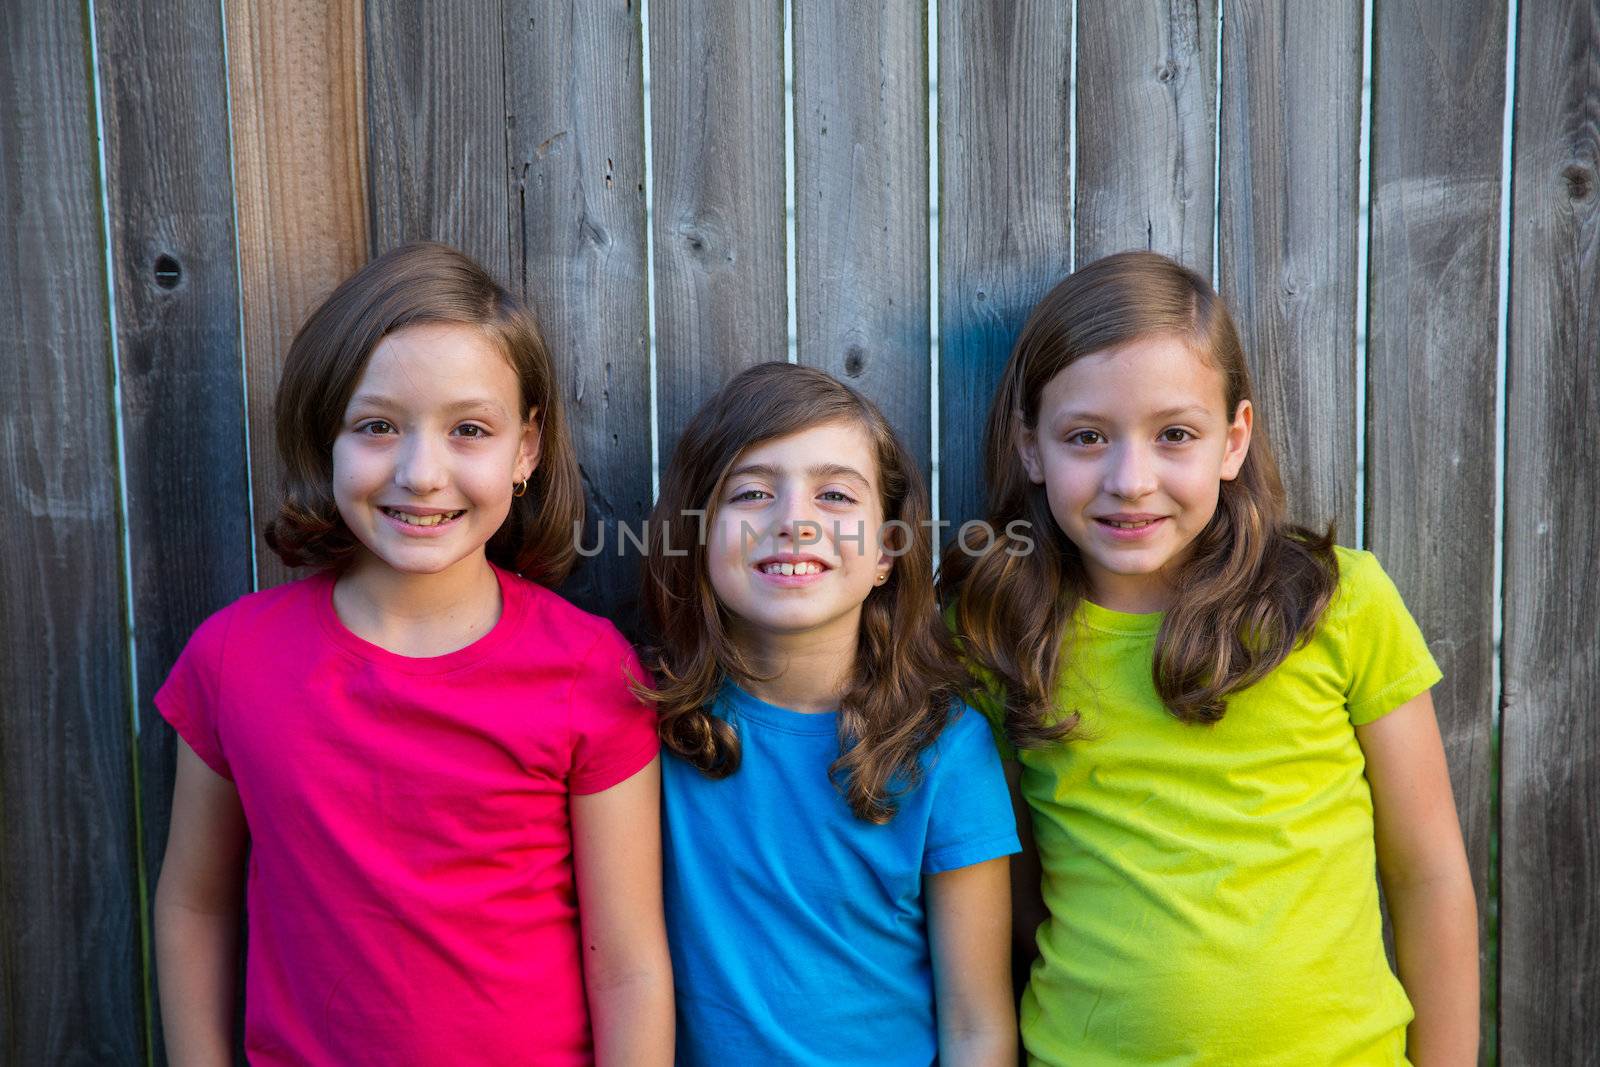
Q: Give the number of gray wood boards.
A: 11